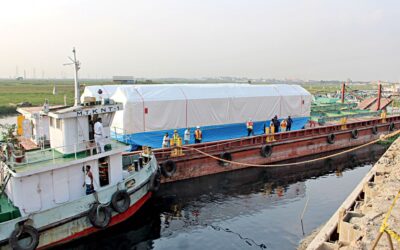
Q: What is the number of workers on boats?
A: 11